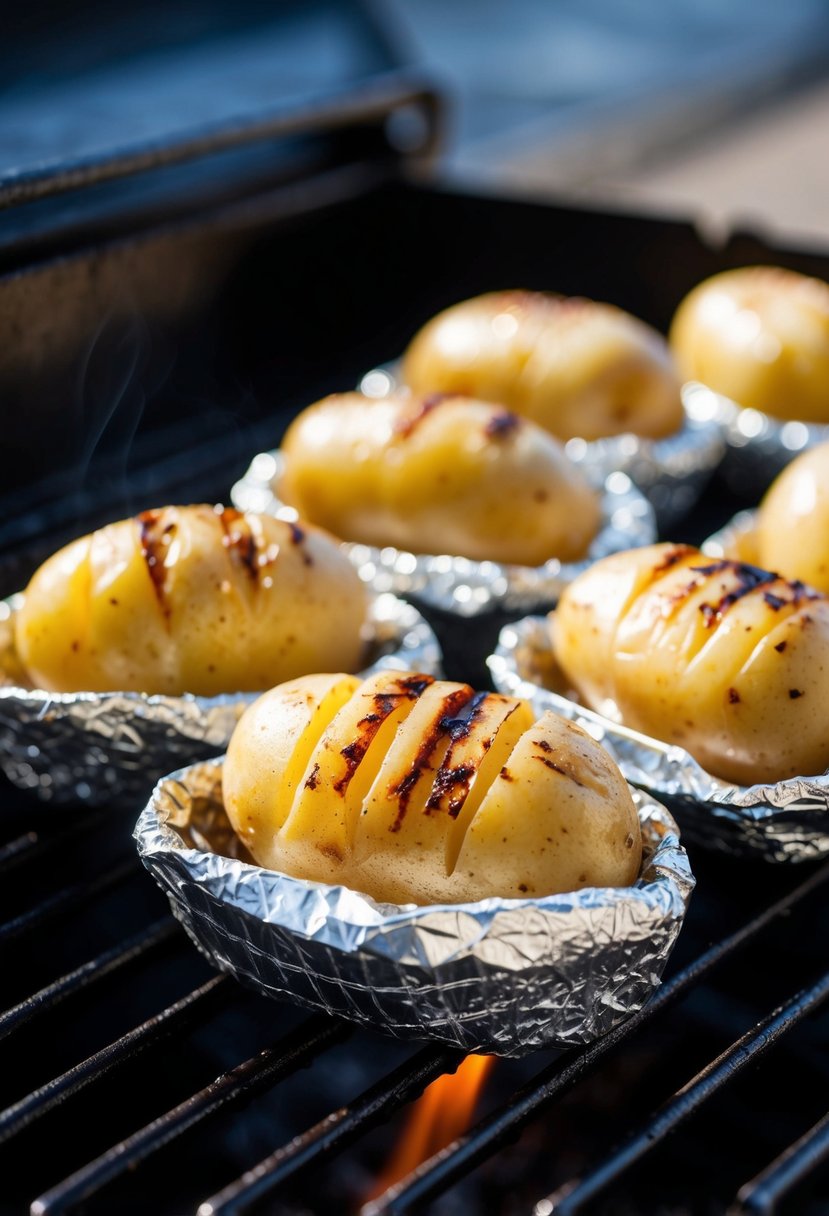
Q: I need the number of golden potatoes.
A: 7